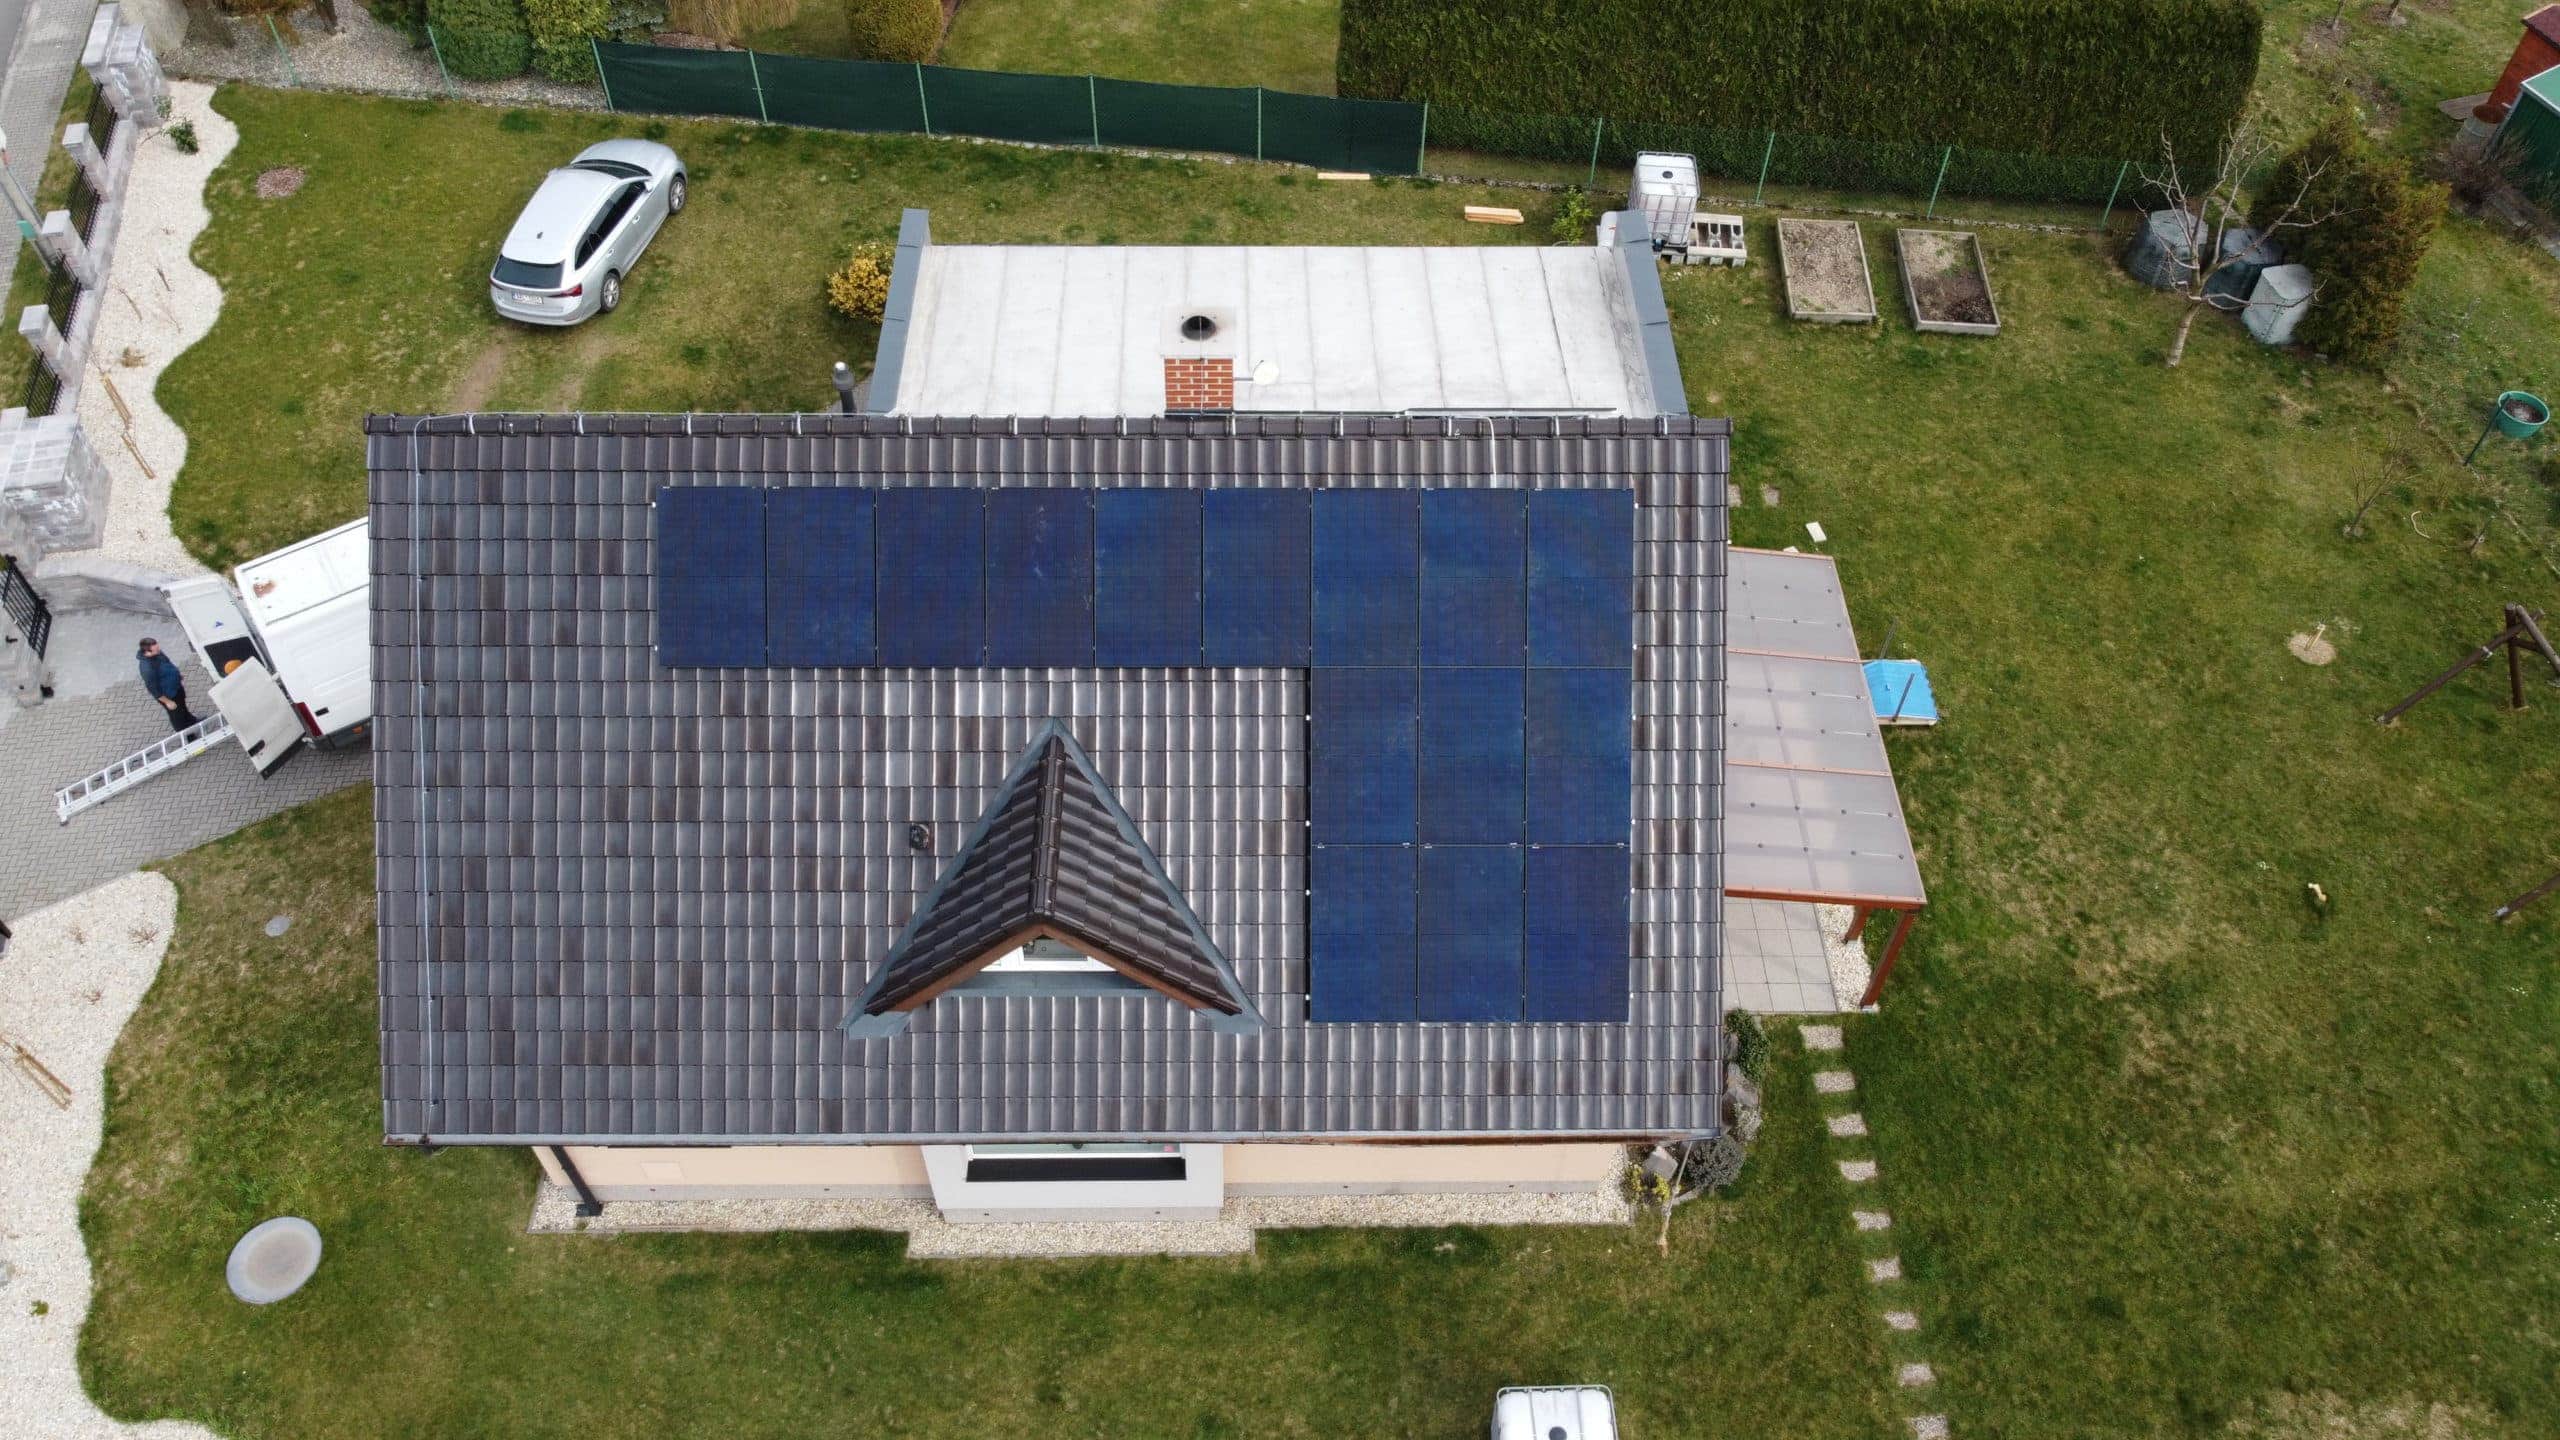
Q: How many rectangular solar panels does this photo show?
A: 15